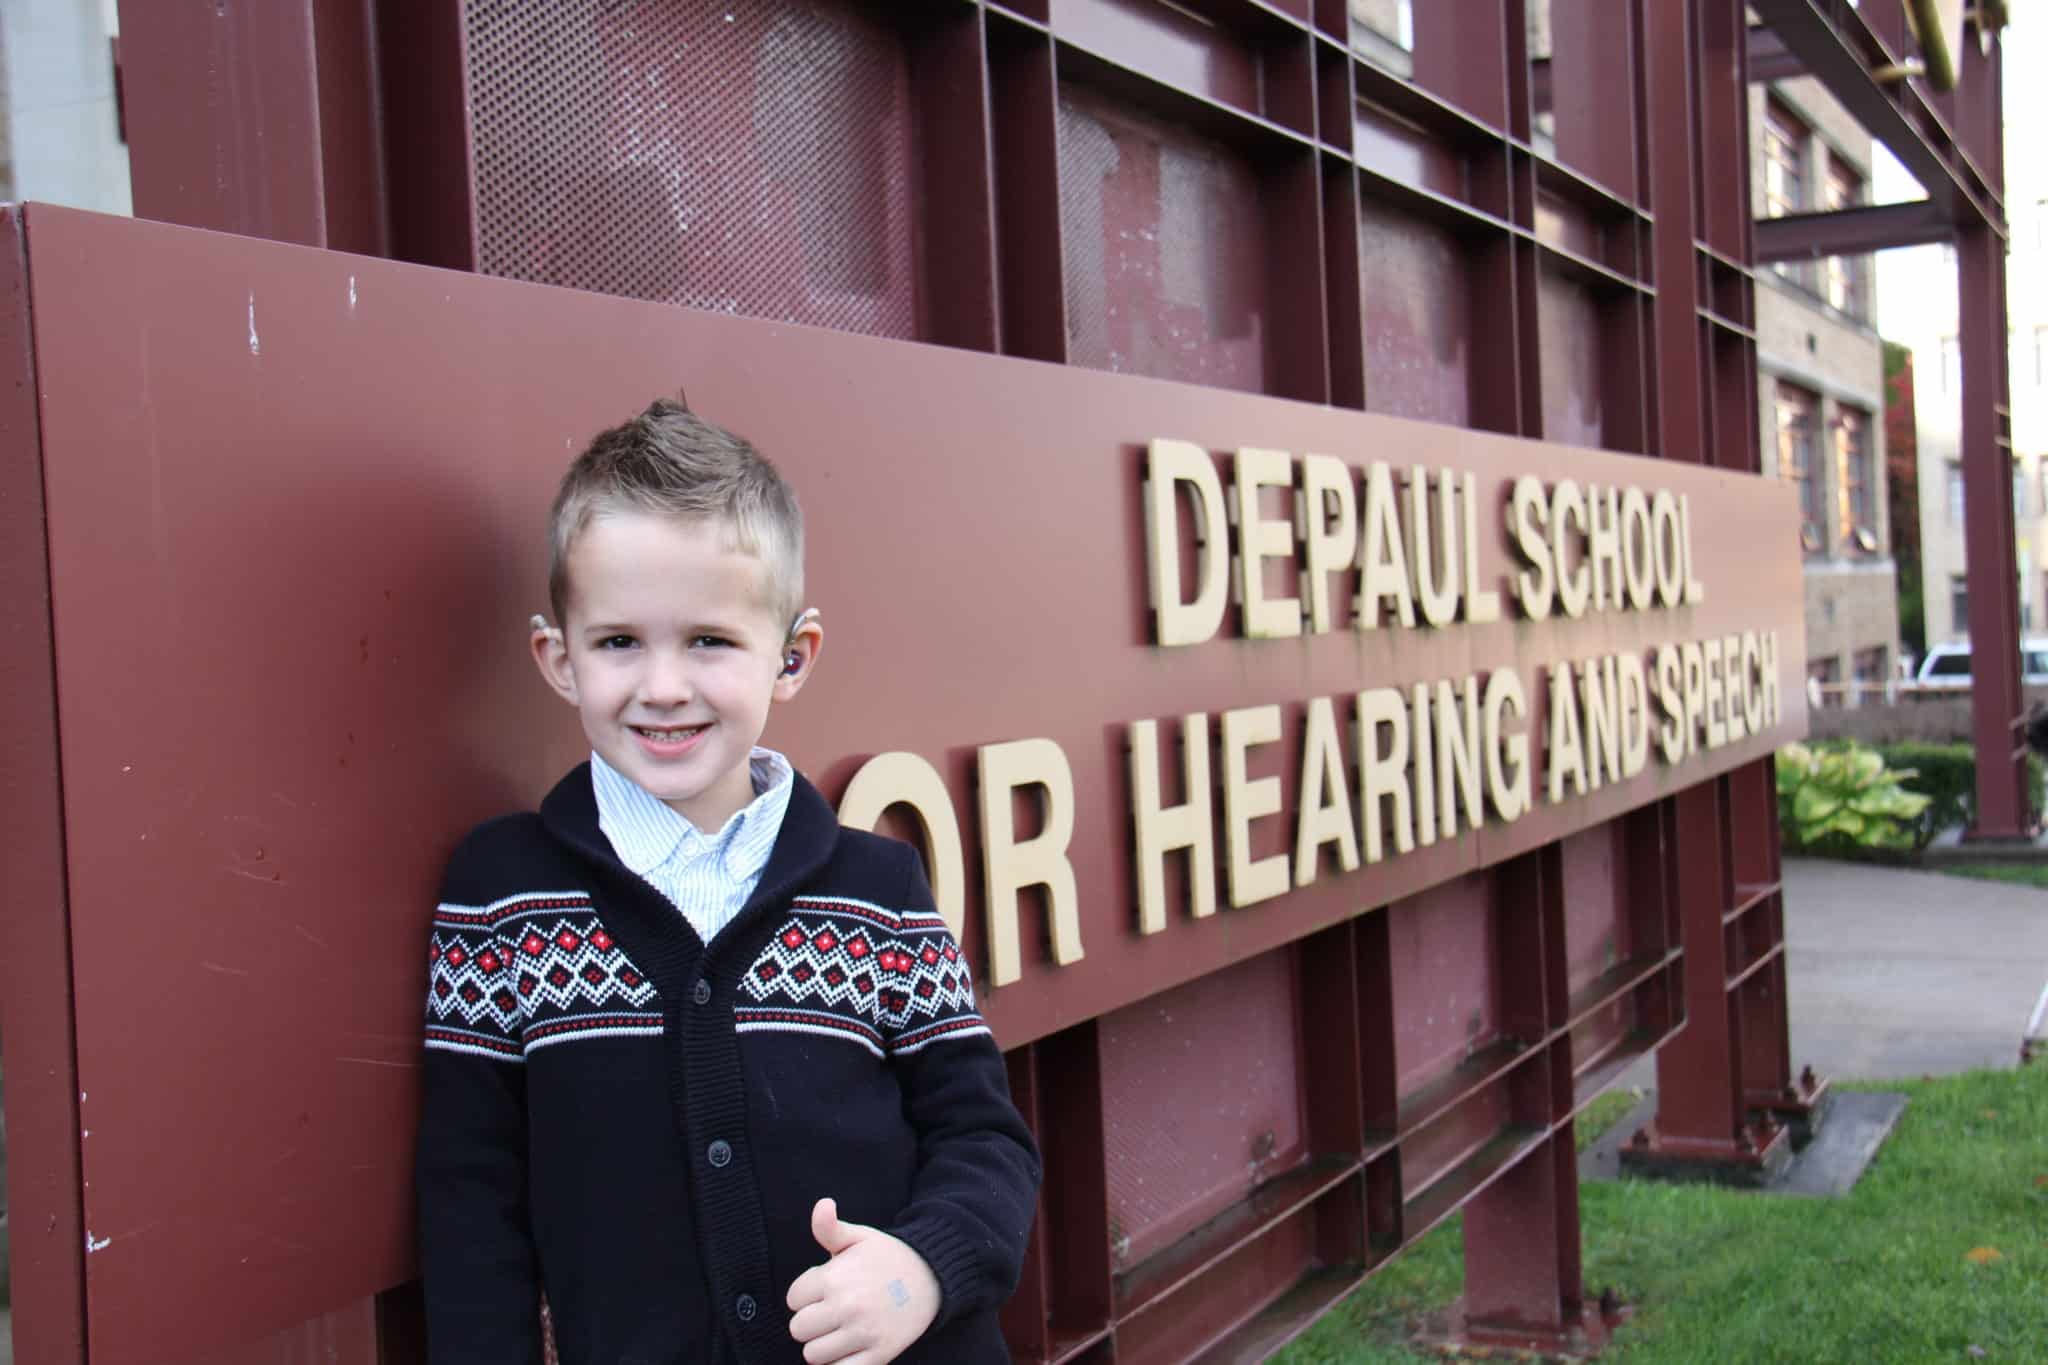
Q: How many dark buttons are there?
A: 3